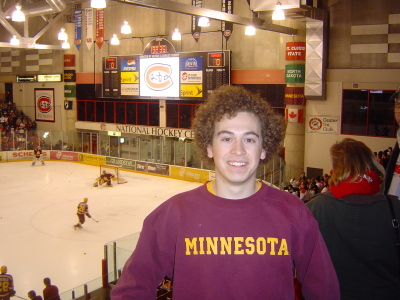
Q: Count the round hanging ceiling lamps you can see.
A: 11